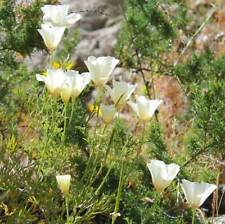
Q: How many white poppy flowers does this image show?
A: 11